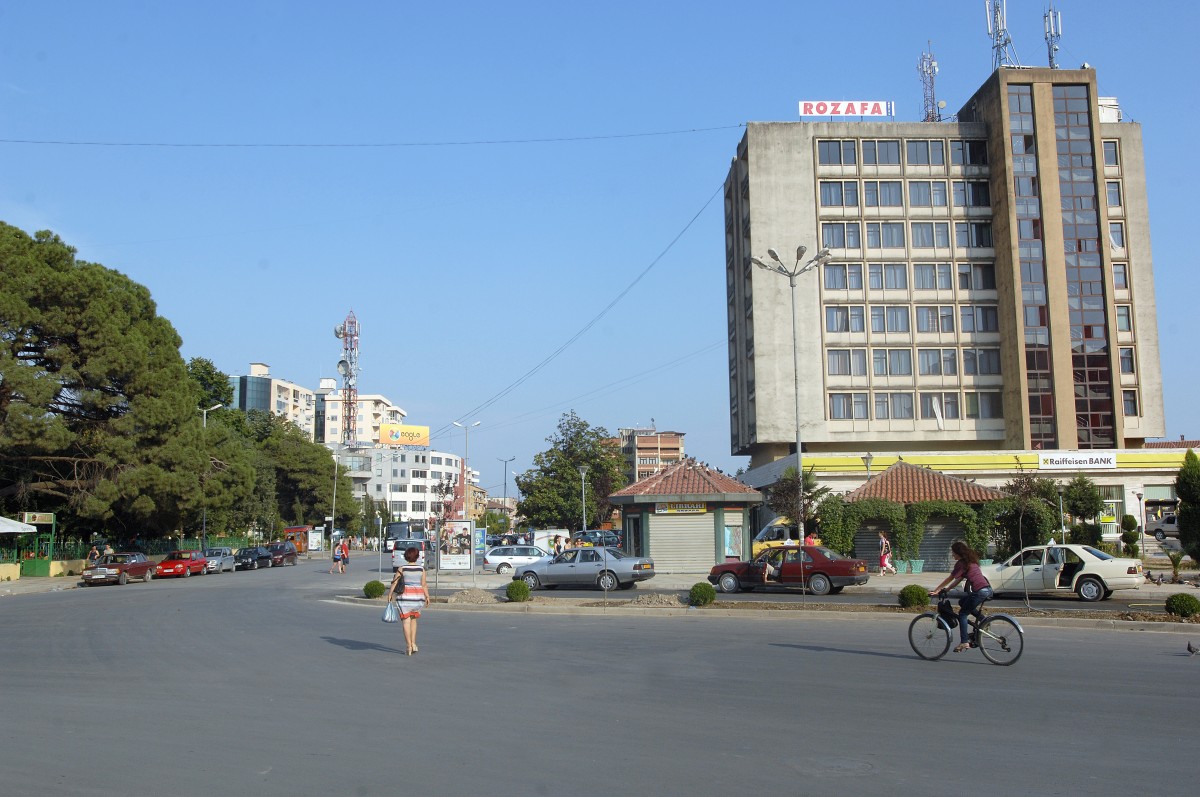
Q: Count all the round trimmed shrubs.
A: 5